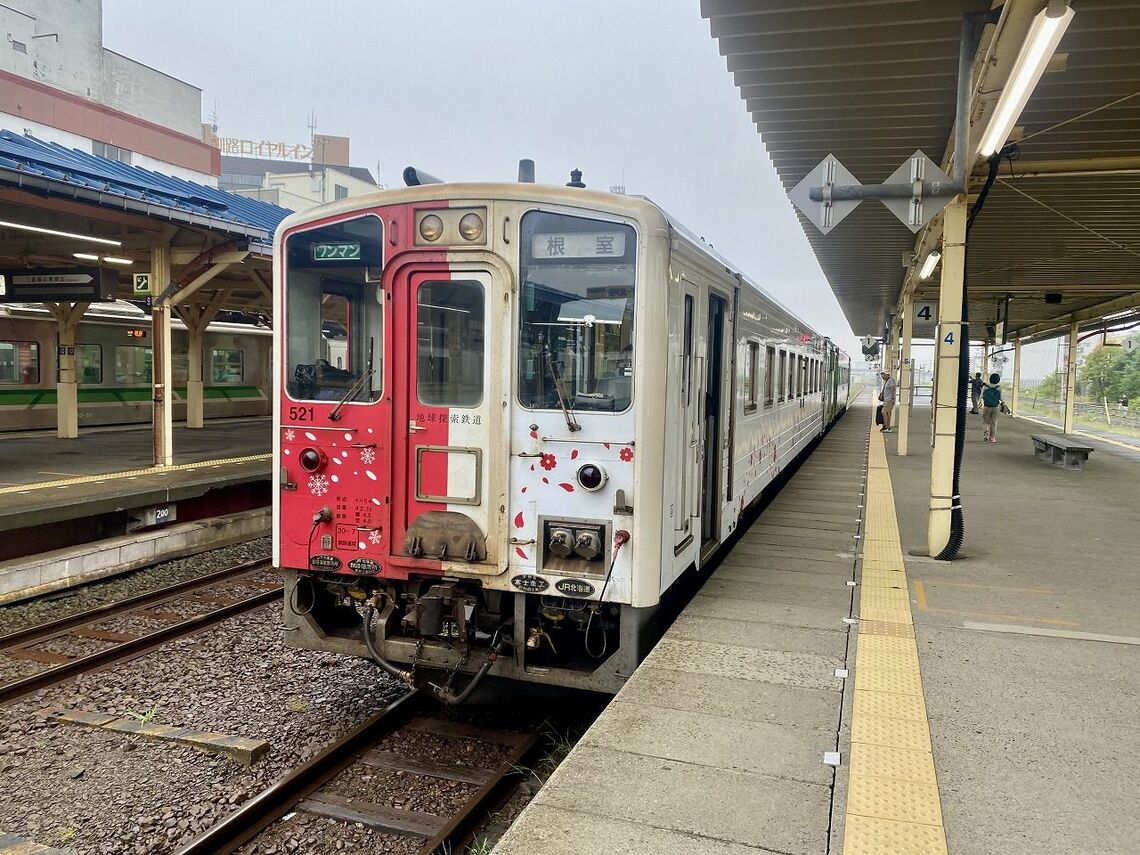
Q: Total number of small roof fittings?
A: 3